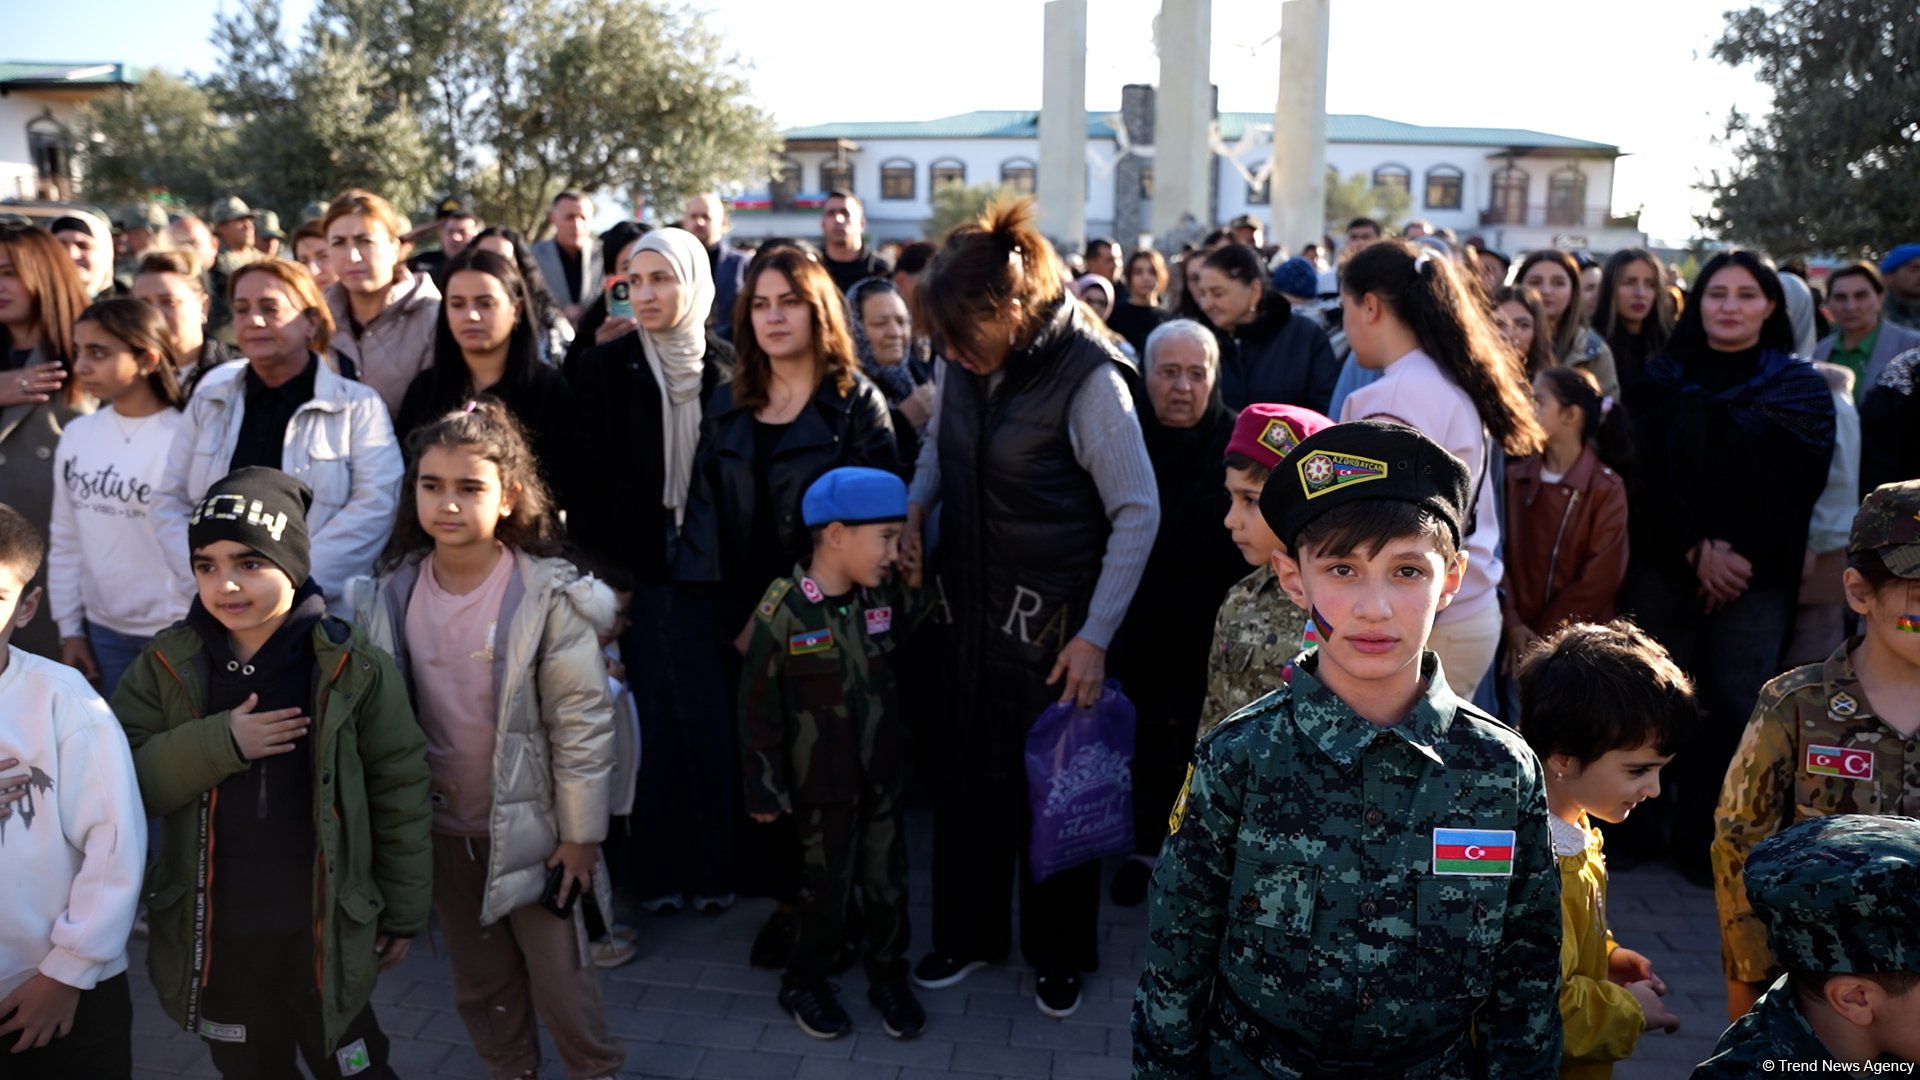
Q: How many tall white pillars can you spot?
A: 3